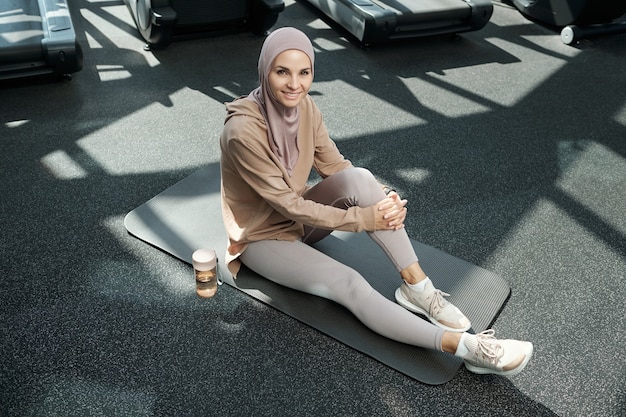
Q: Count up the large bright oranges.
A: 0